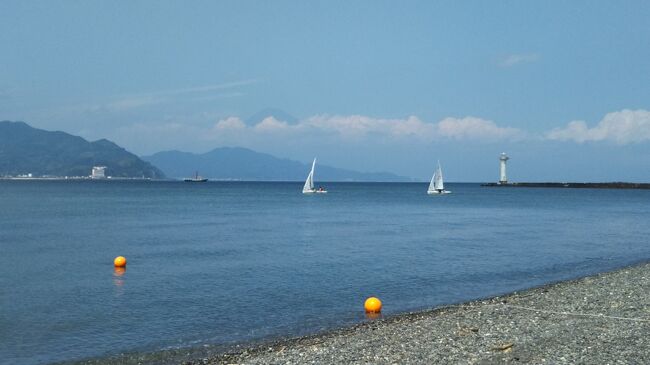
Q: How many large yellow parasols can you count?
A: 0